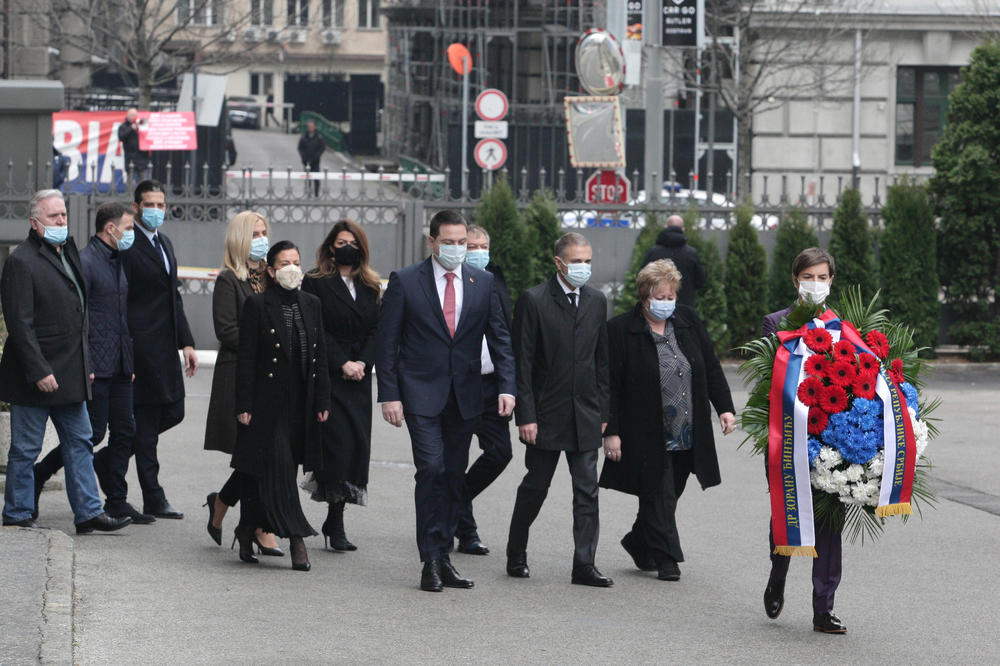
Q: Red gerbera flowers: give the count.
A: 12